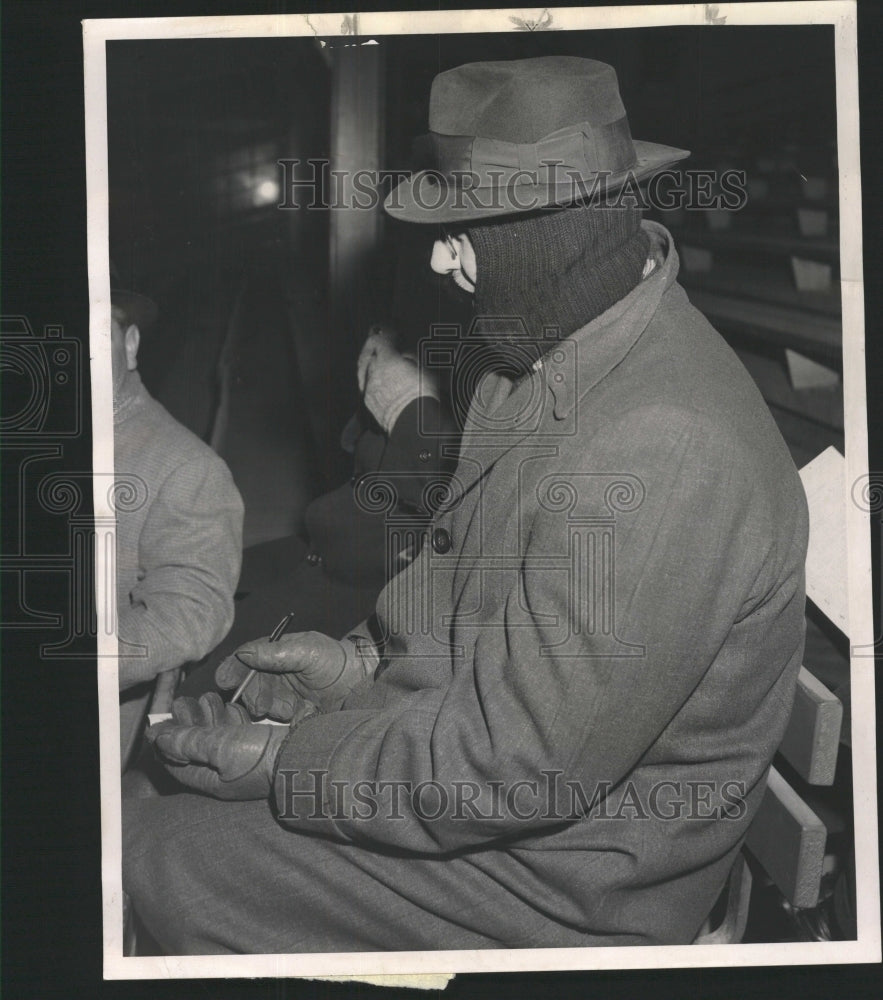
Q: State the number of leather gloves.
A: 2